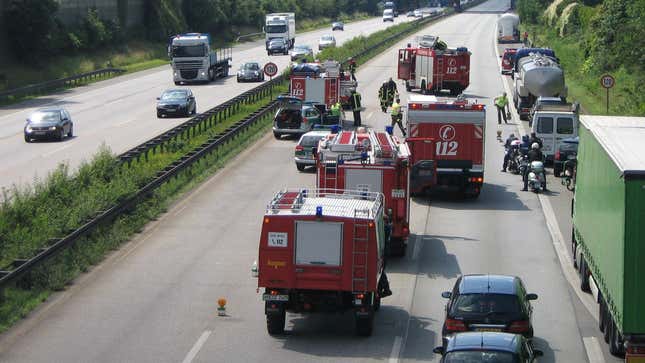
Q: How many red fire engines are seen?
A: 5